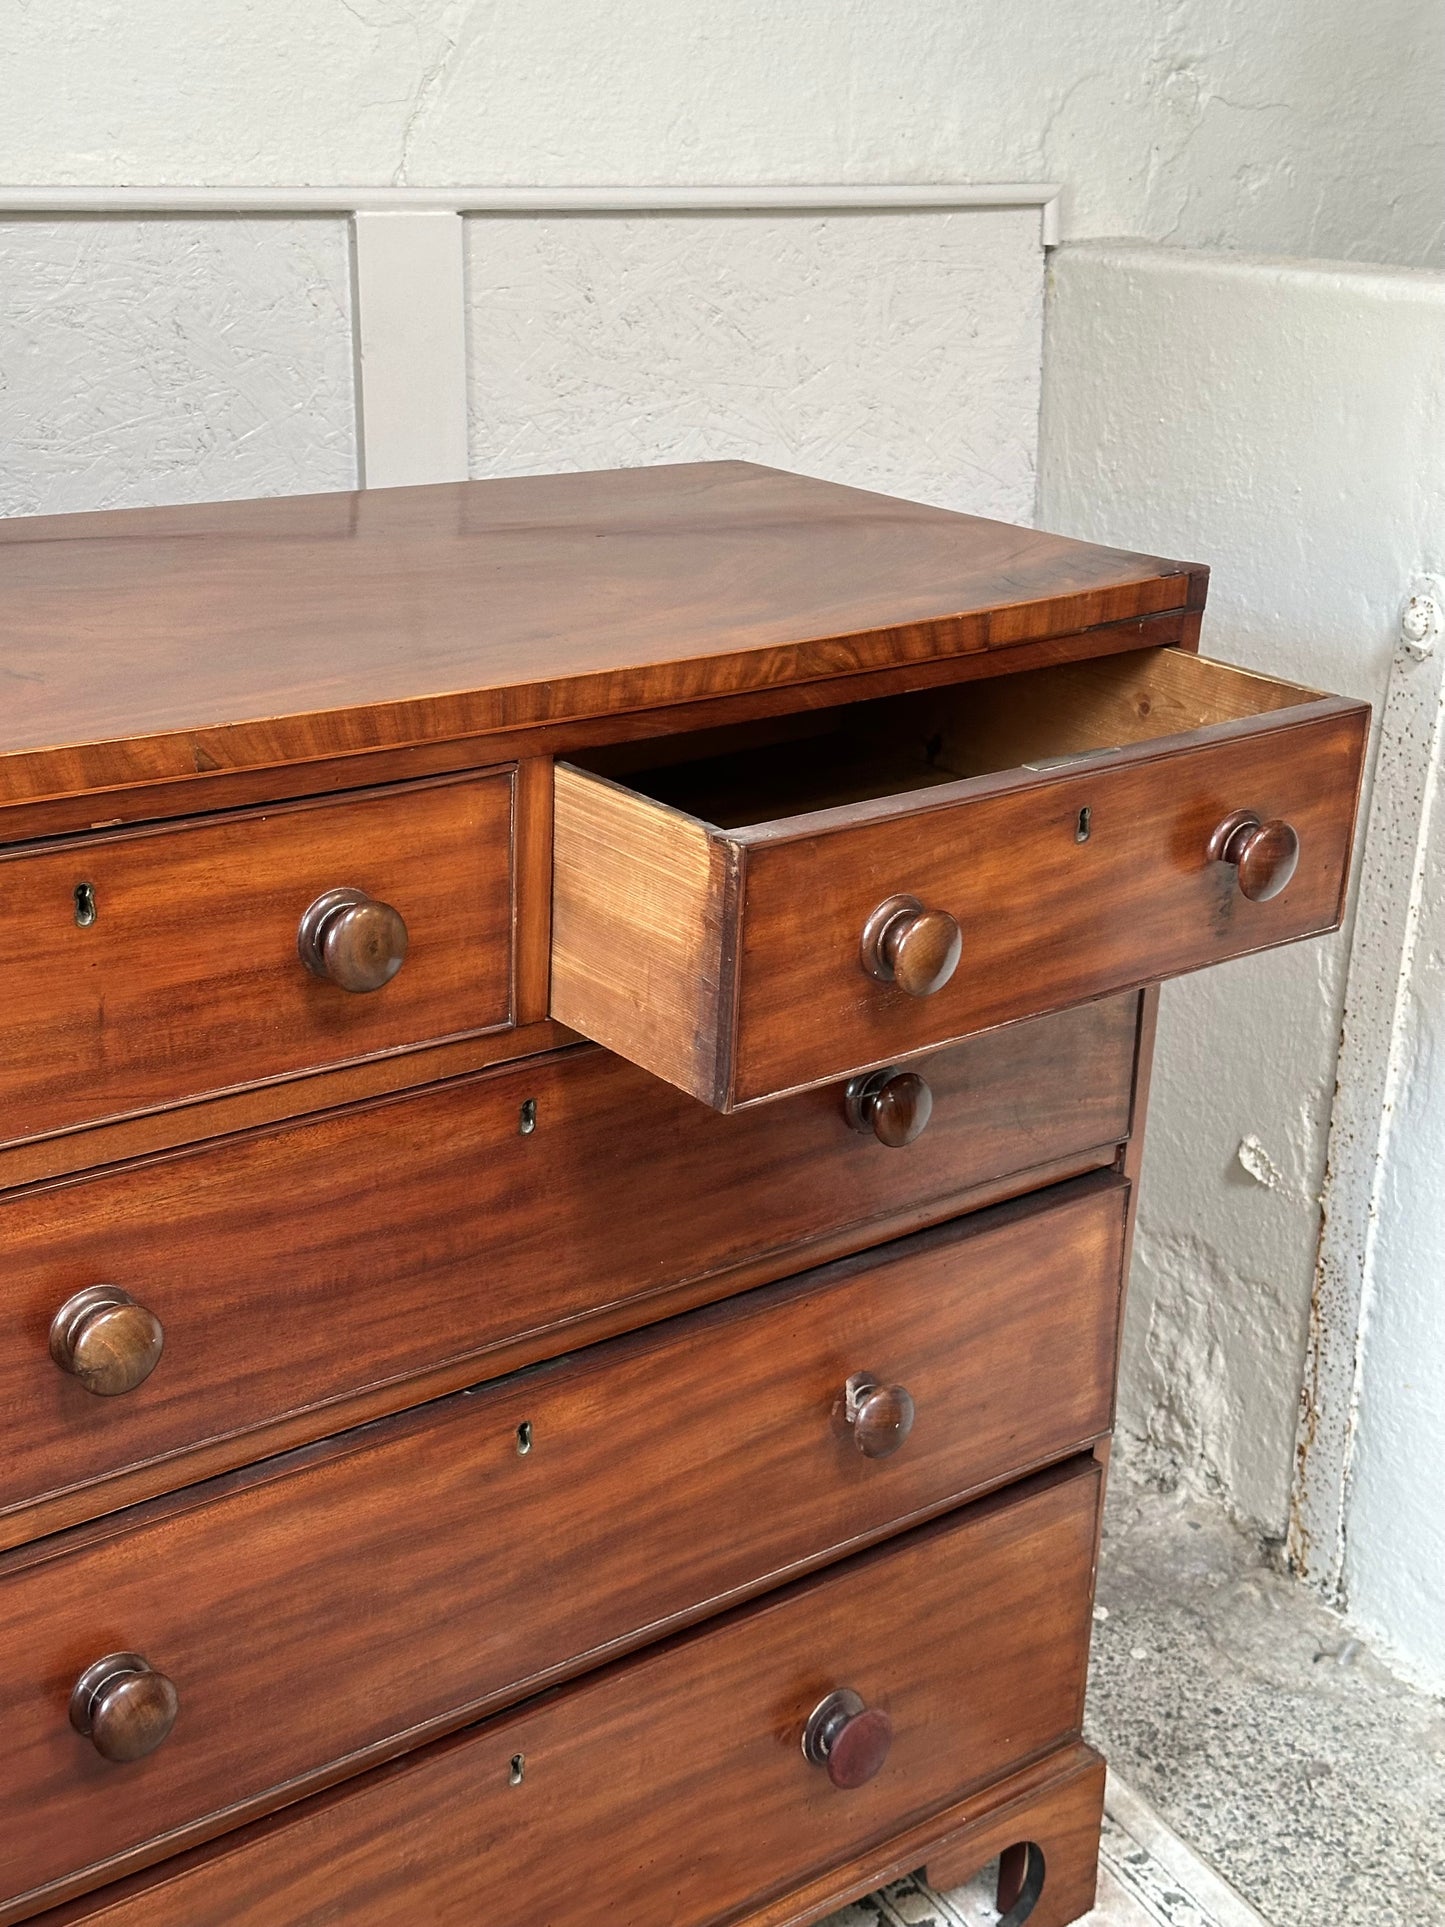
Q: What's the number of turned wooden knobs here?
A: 8